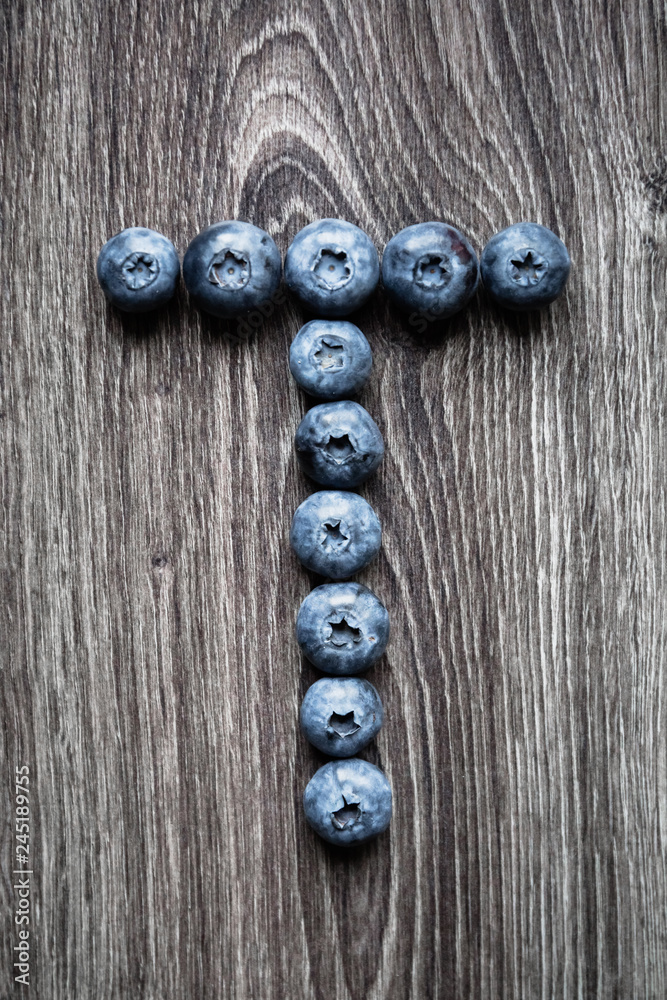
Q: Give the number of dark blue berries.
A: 11